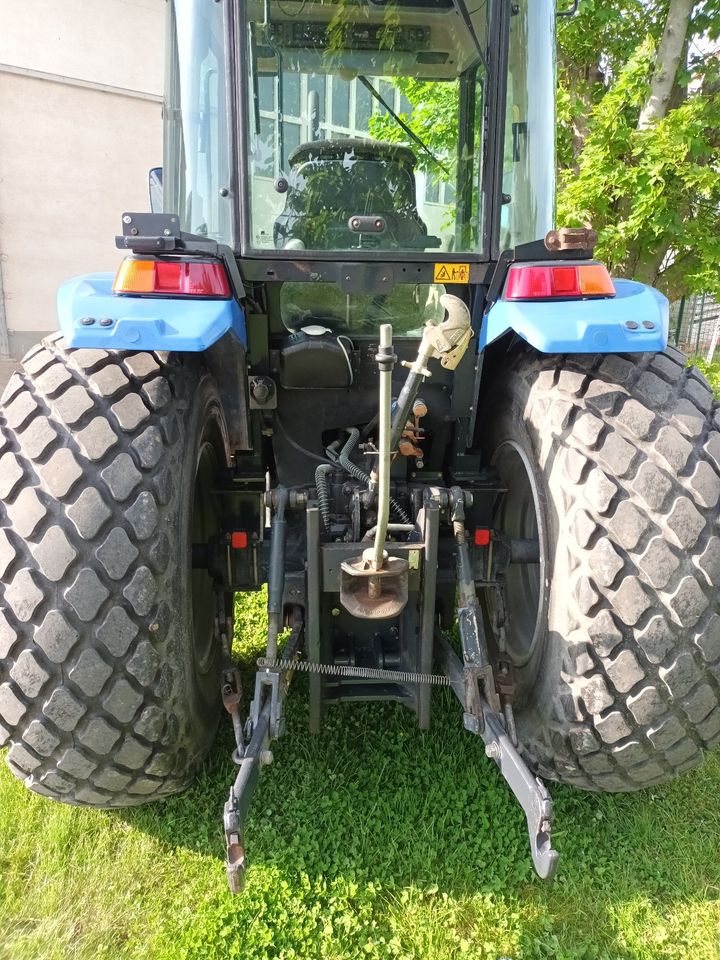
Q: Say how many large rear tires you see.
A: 2